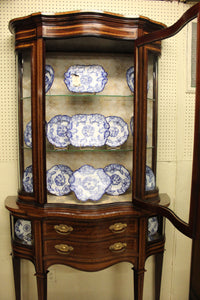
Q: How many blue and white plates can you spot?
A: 15